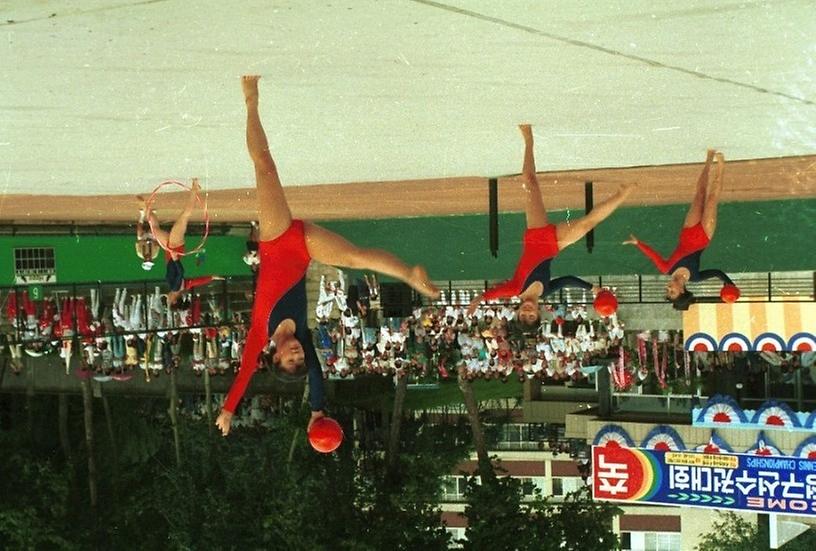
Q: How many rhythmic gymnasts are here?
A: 4